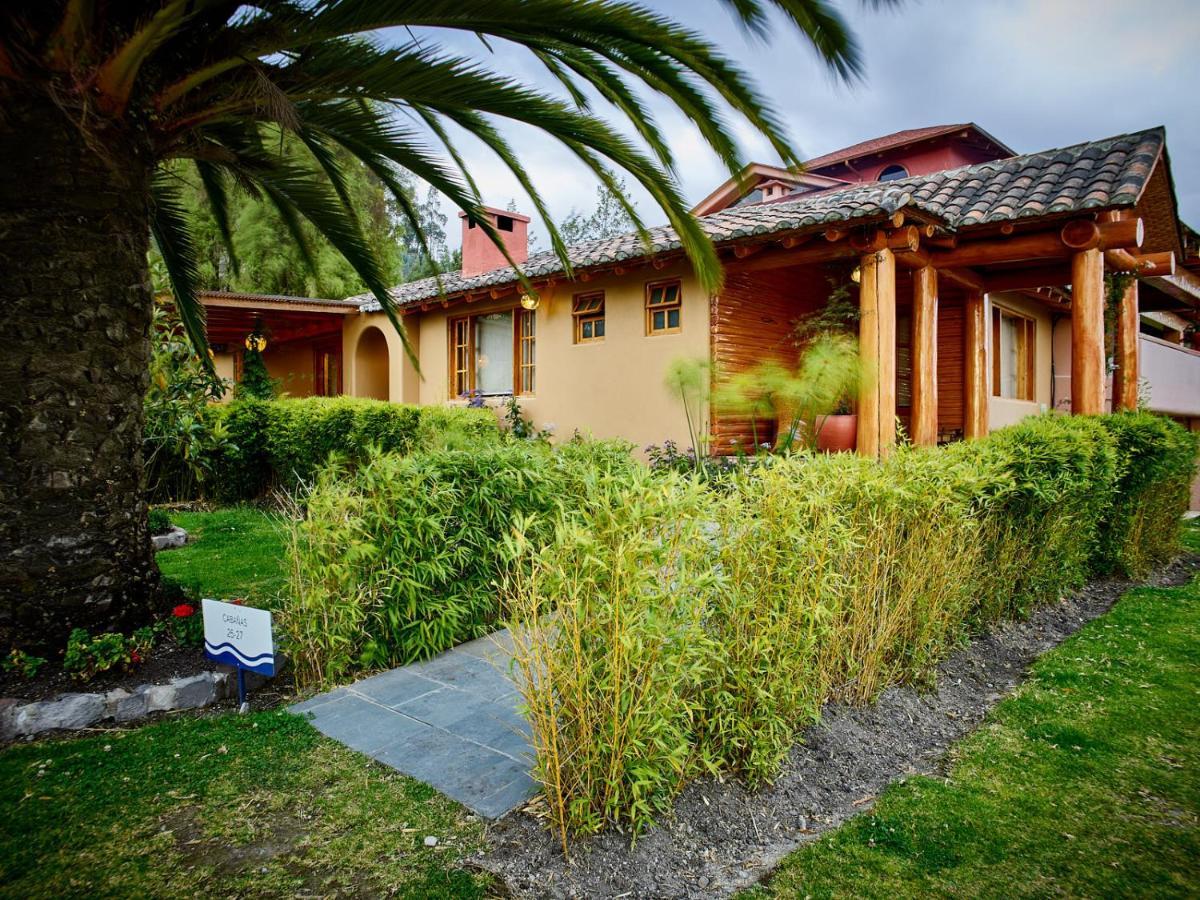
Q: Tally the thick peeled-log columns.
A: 5